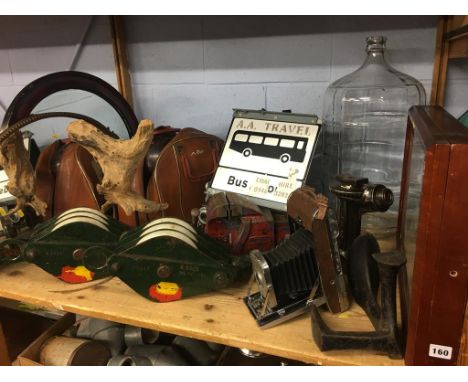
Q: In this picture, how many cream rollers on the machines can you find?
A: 6